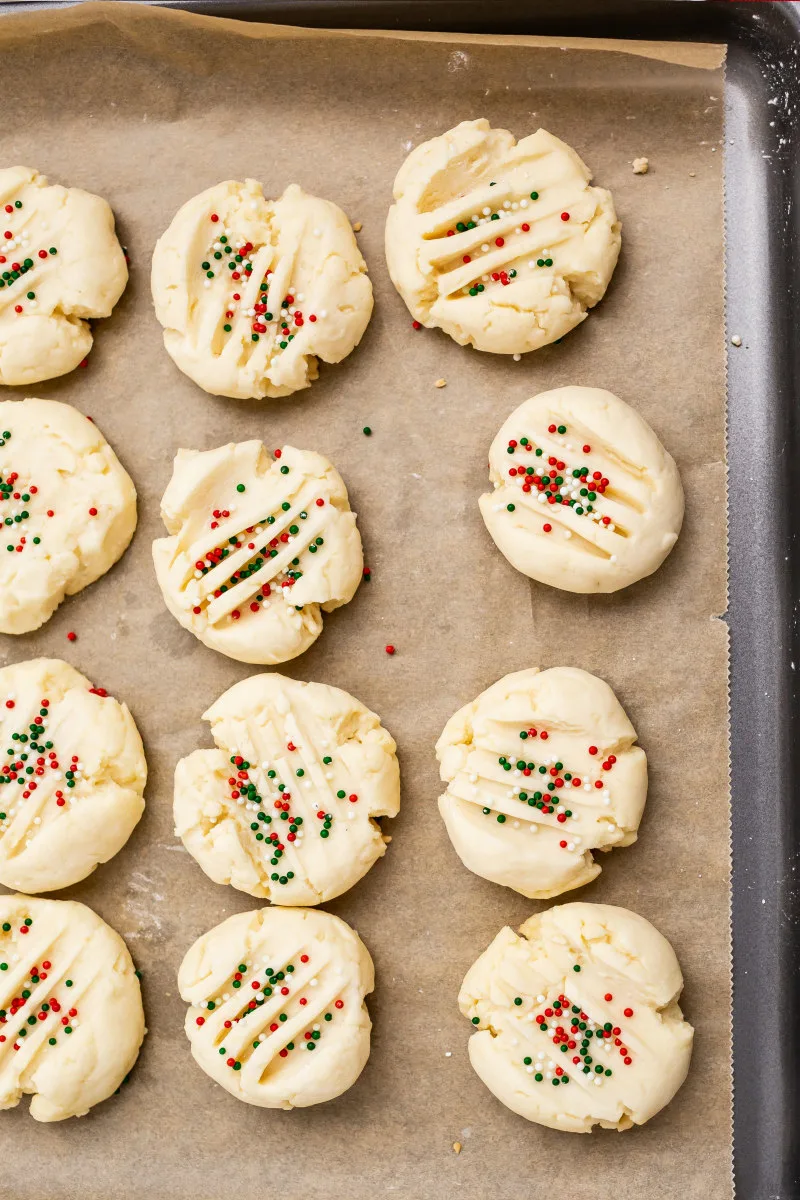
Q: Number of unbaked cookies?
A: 12